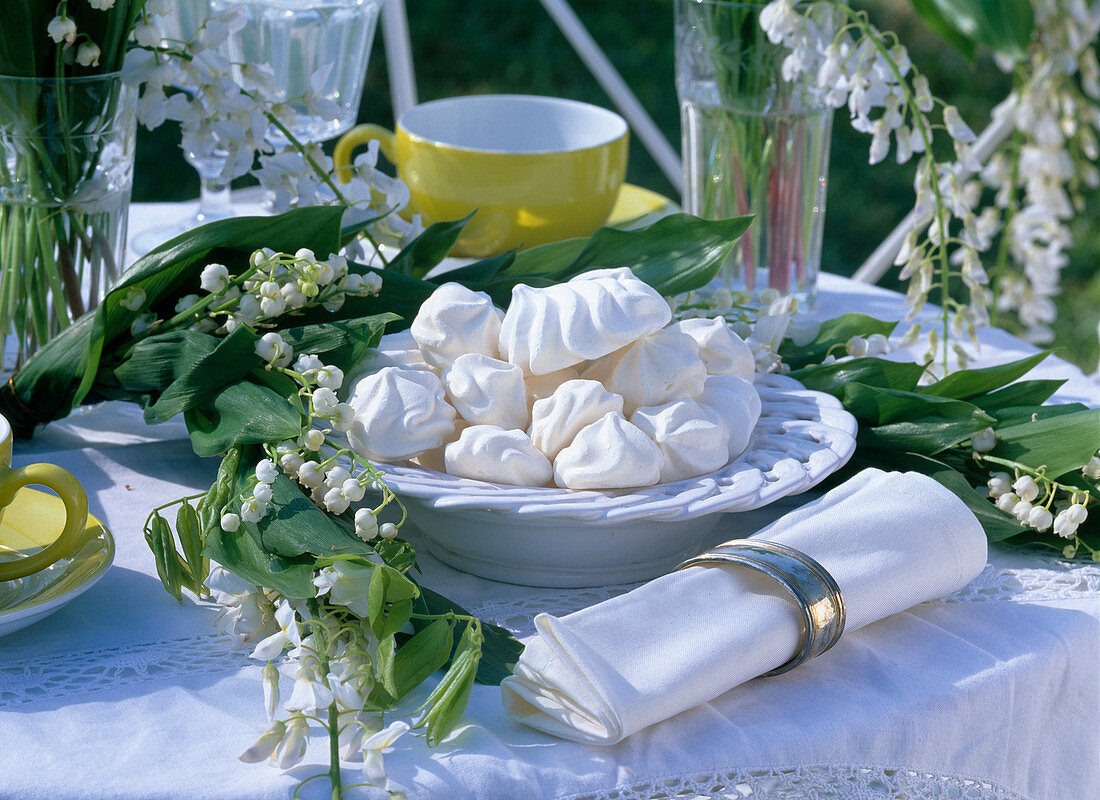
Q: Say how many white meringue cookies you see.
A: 11